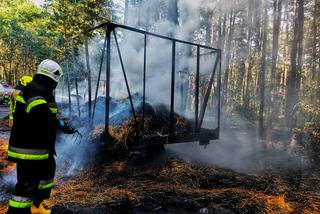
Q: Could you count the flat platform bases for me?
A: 1